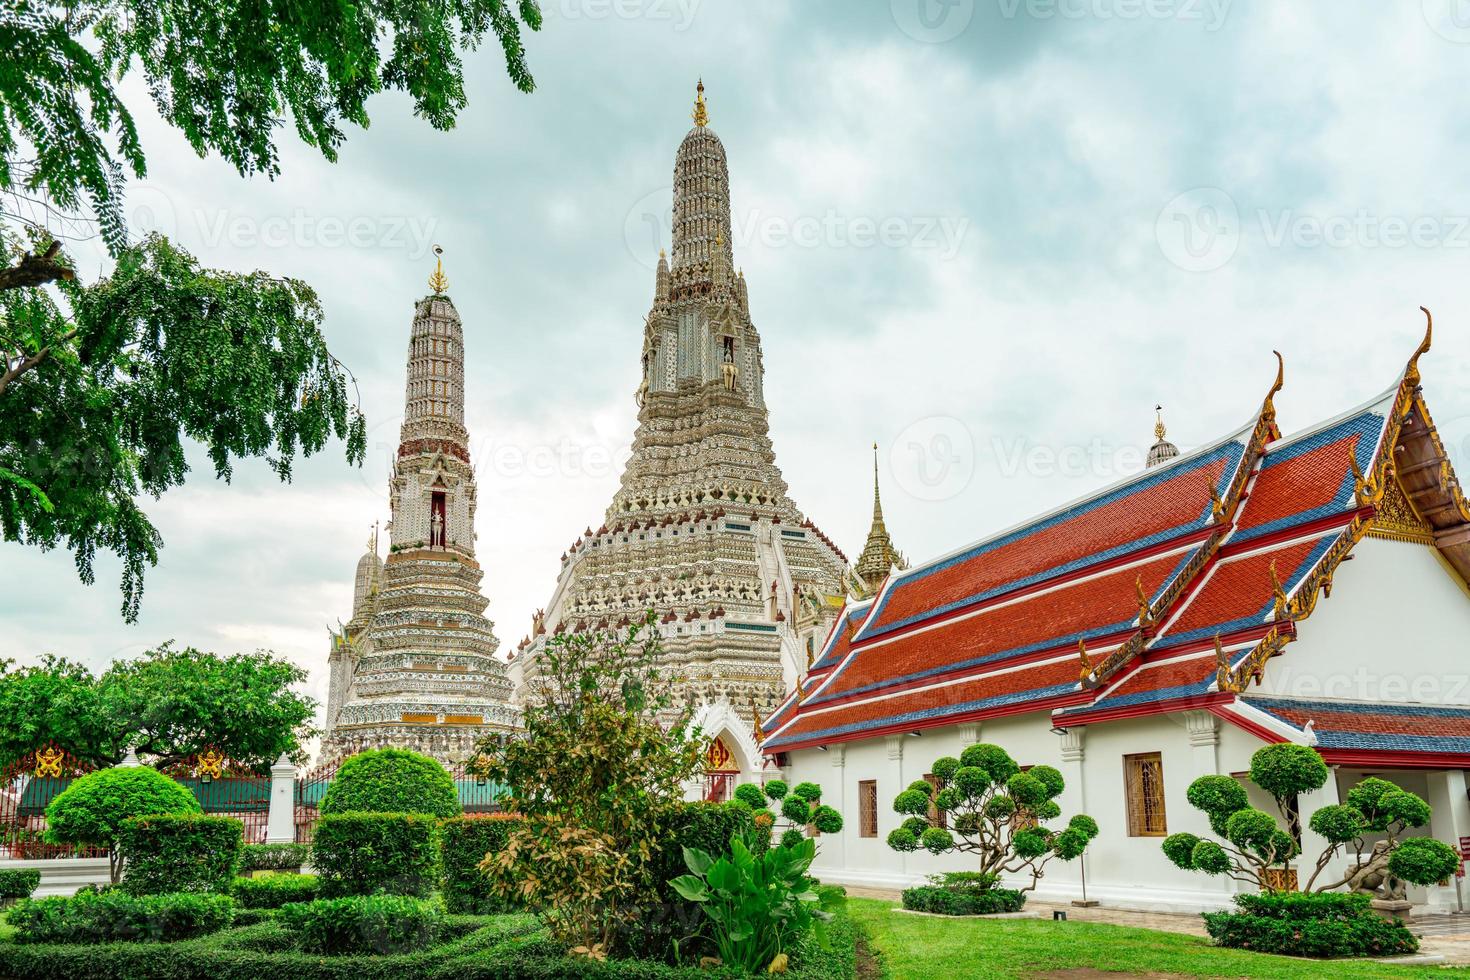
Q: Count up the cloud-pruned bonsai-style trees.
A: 3